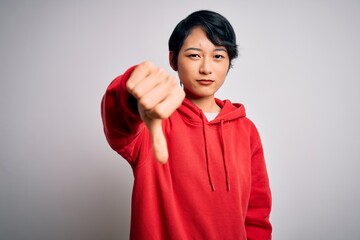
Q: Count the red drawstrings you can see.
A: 2